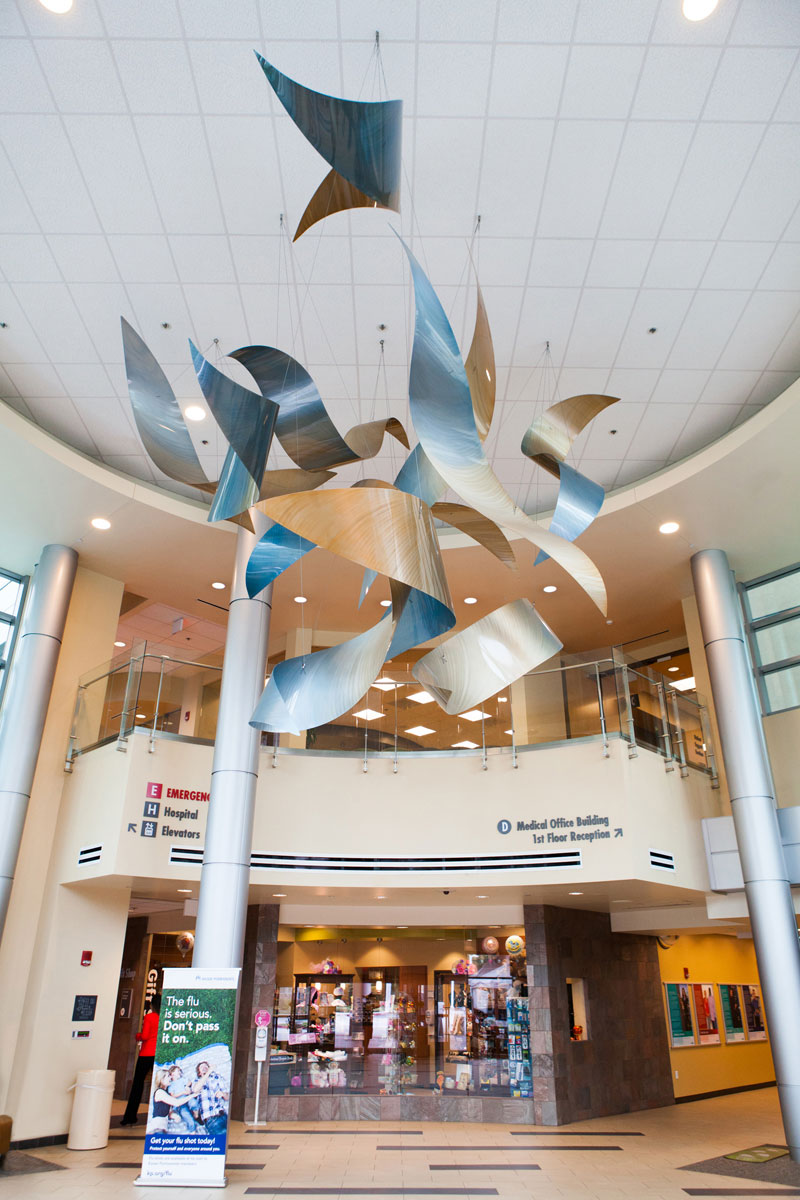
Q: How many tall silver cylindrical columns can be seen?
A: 3